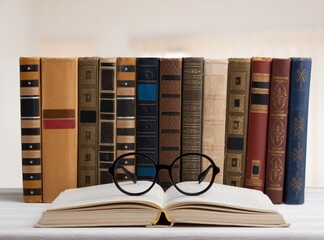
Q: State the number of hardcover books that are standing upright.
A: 13